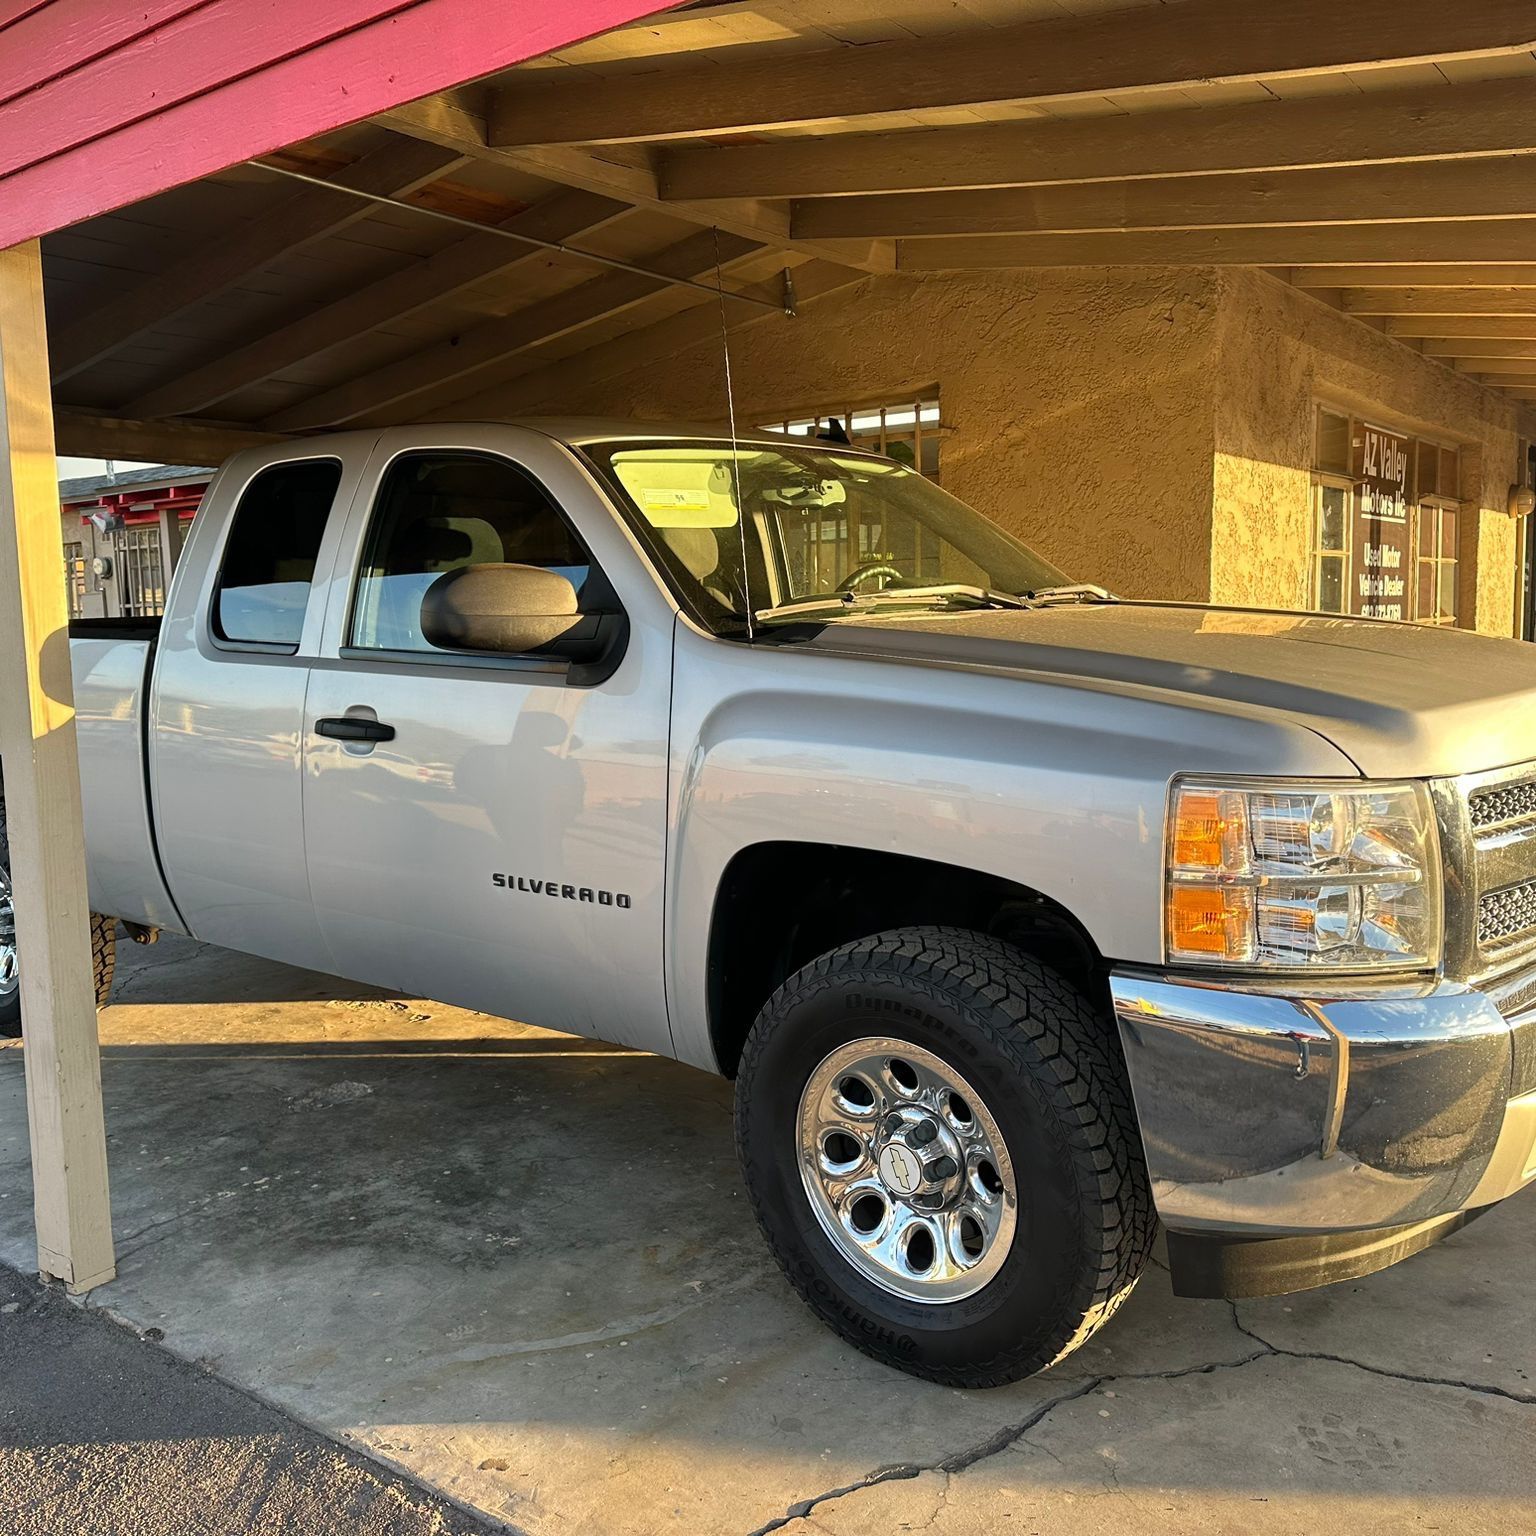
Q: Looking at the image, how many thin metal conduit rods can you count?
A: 1